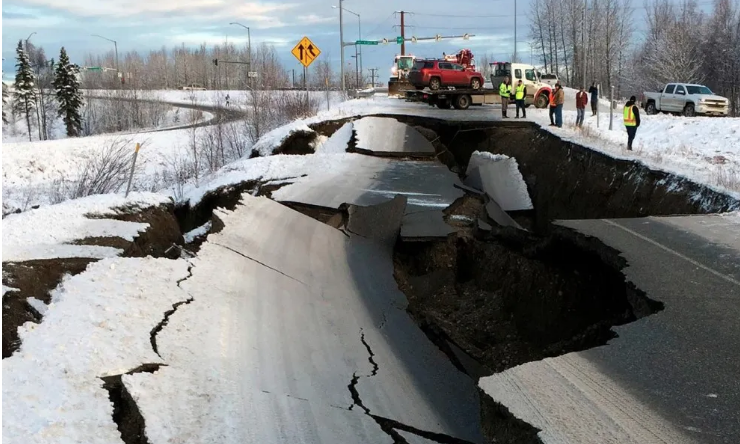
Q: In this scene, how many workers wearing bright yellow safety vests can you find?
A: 3